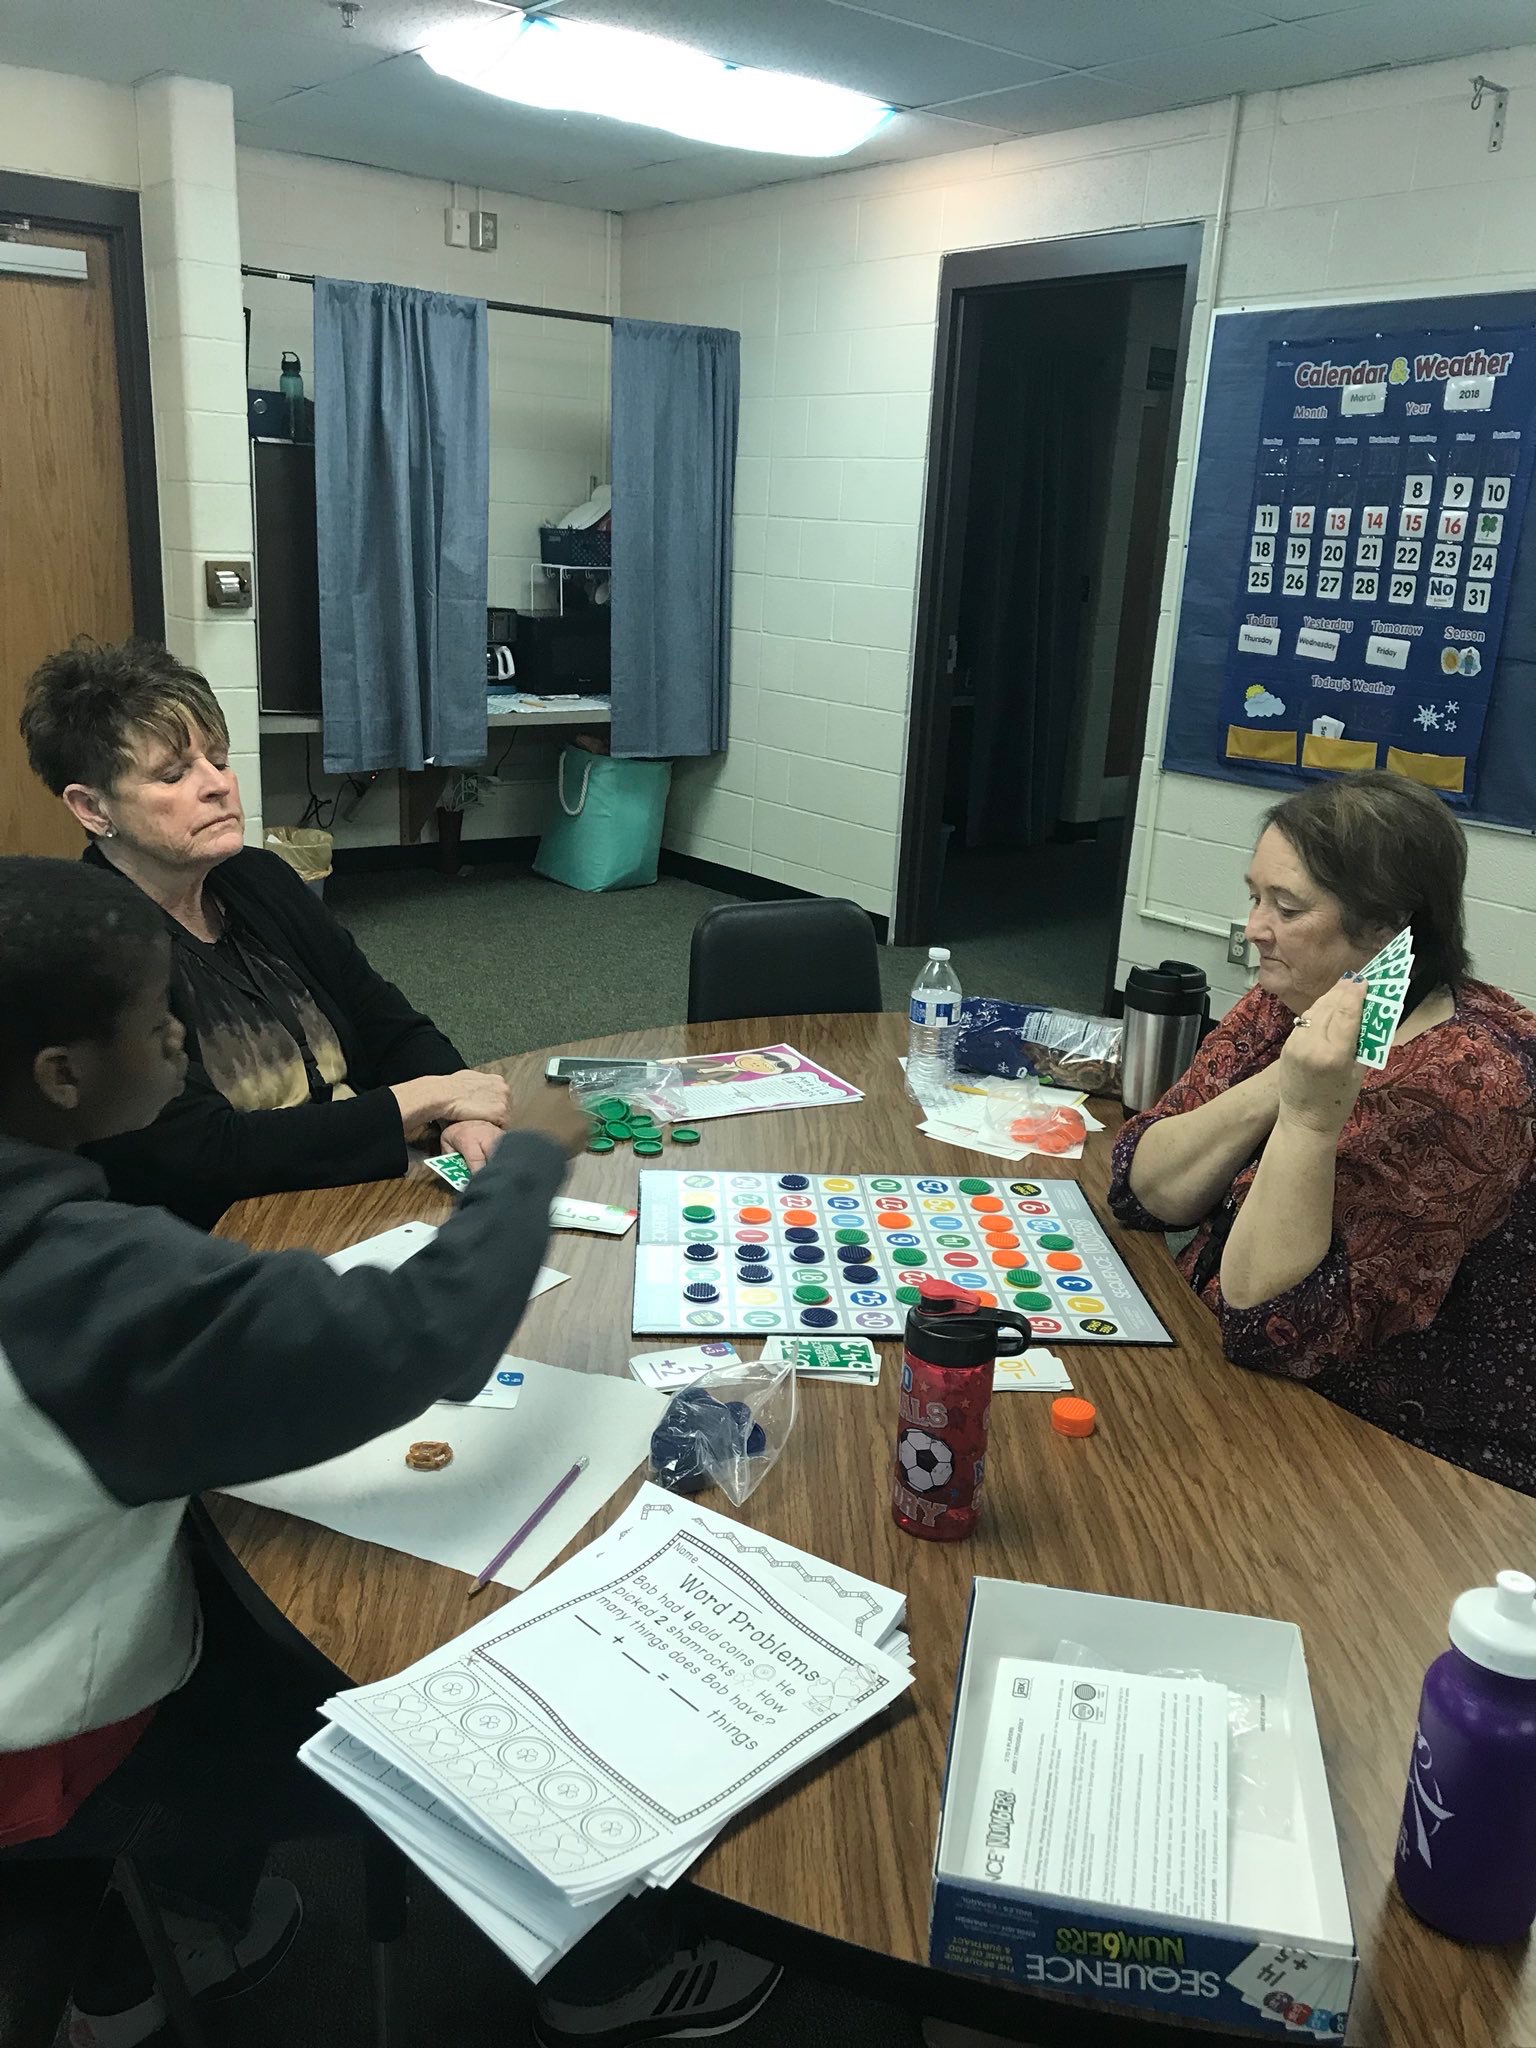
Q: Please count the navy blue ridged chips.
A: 10